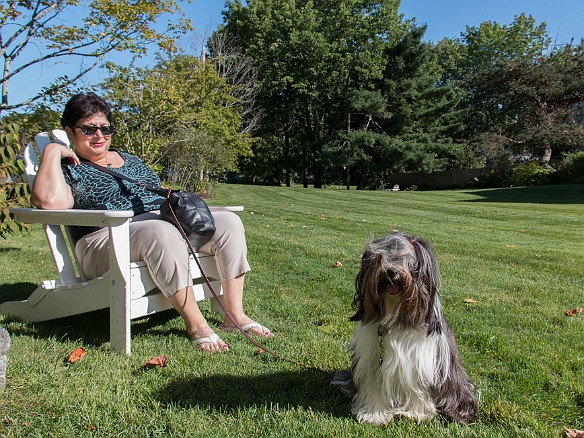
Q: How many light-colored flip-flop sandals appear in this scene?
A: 2